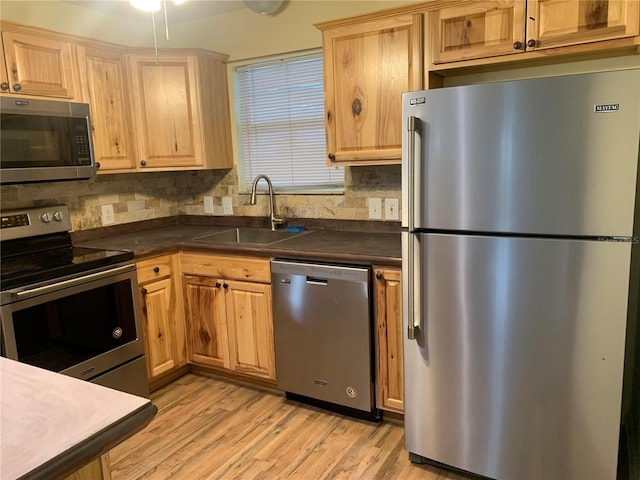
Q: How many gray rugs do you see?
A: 0